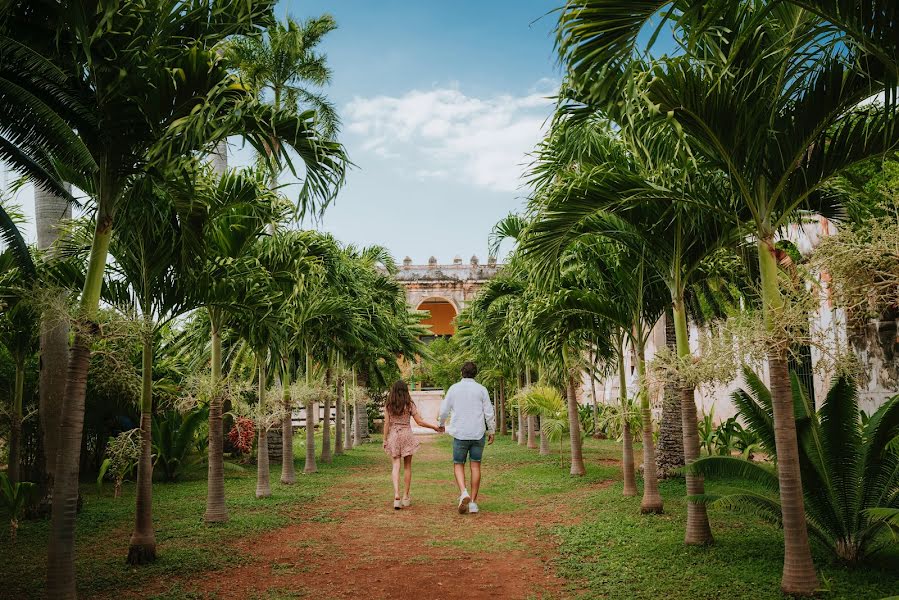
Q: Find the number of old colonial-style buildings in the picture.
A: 1